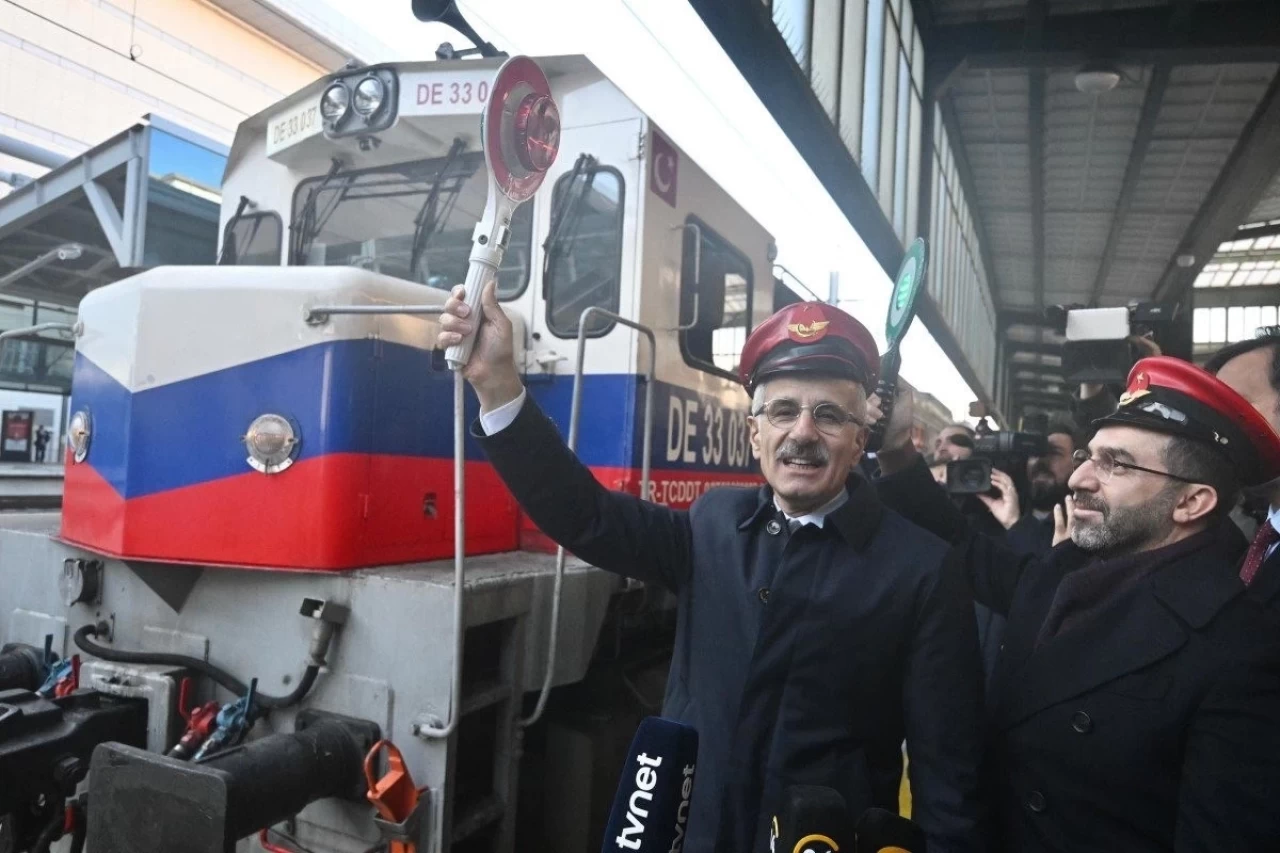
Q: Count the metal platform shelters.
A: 2